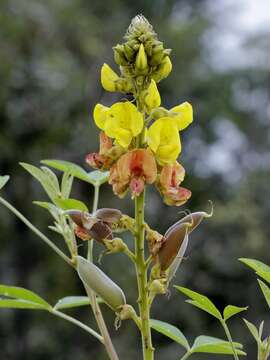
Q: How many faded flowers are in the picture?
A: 3